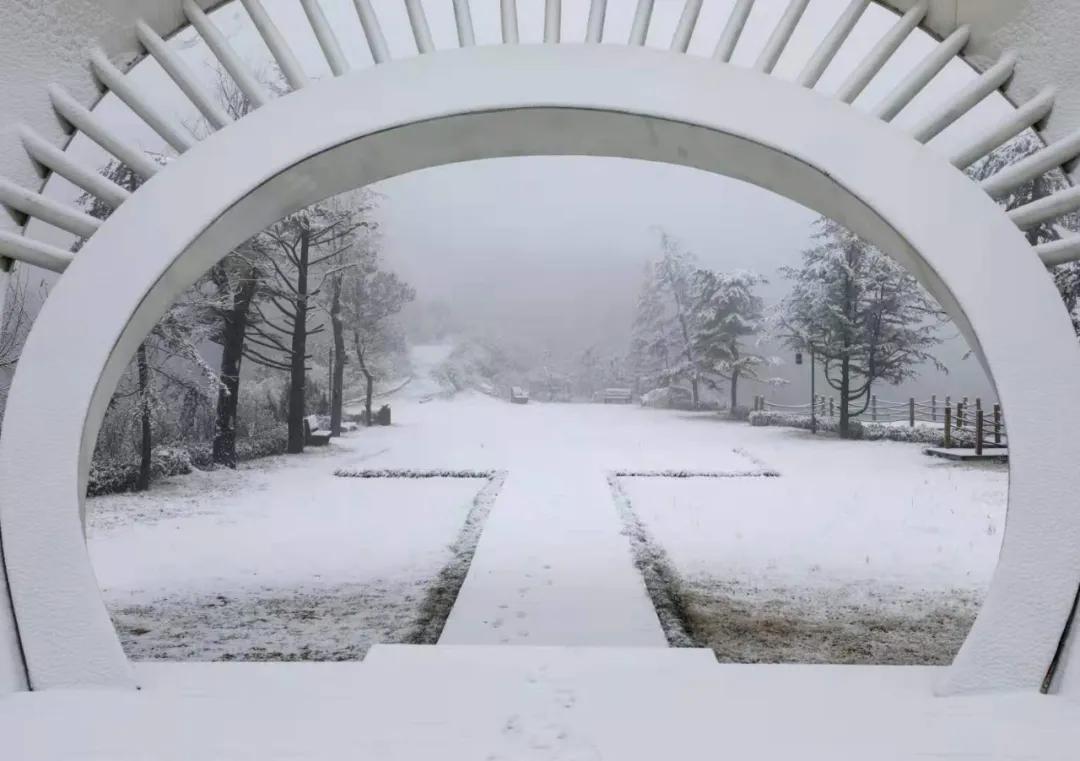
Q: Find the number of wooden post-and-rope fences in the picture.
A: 1